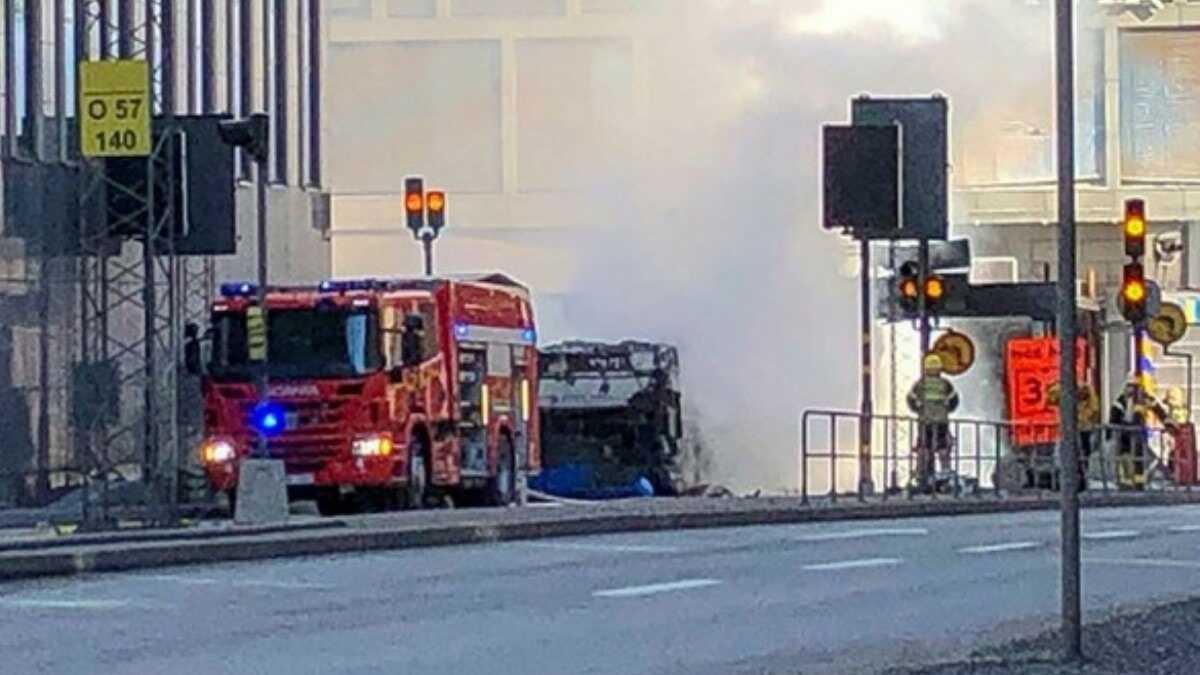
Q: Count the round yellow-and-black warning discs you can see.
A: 2